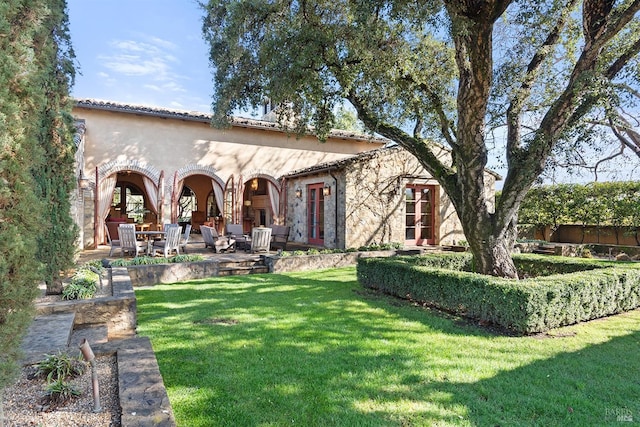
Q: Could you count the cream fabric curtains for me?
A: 5